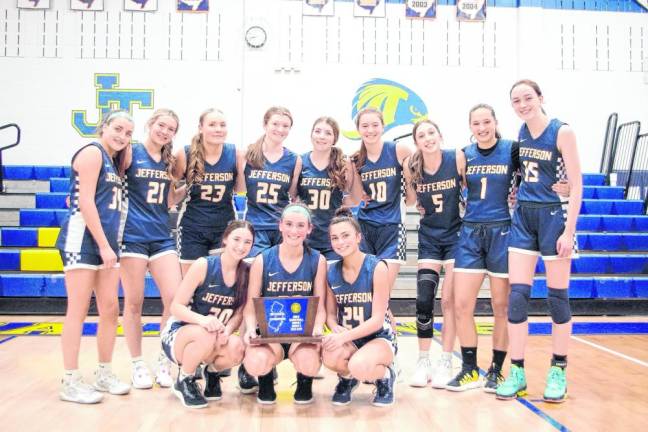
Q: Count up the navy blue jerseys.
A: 12